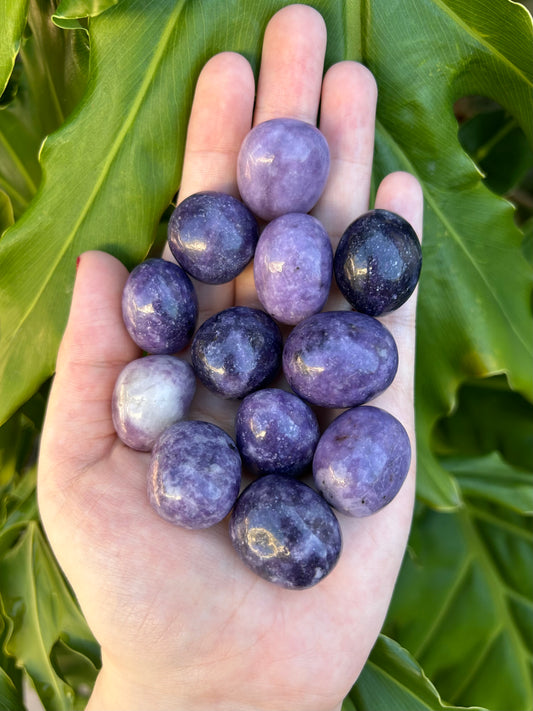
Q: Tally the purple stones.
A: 12